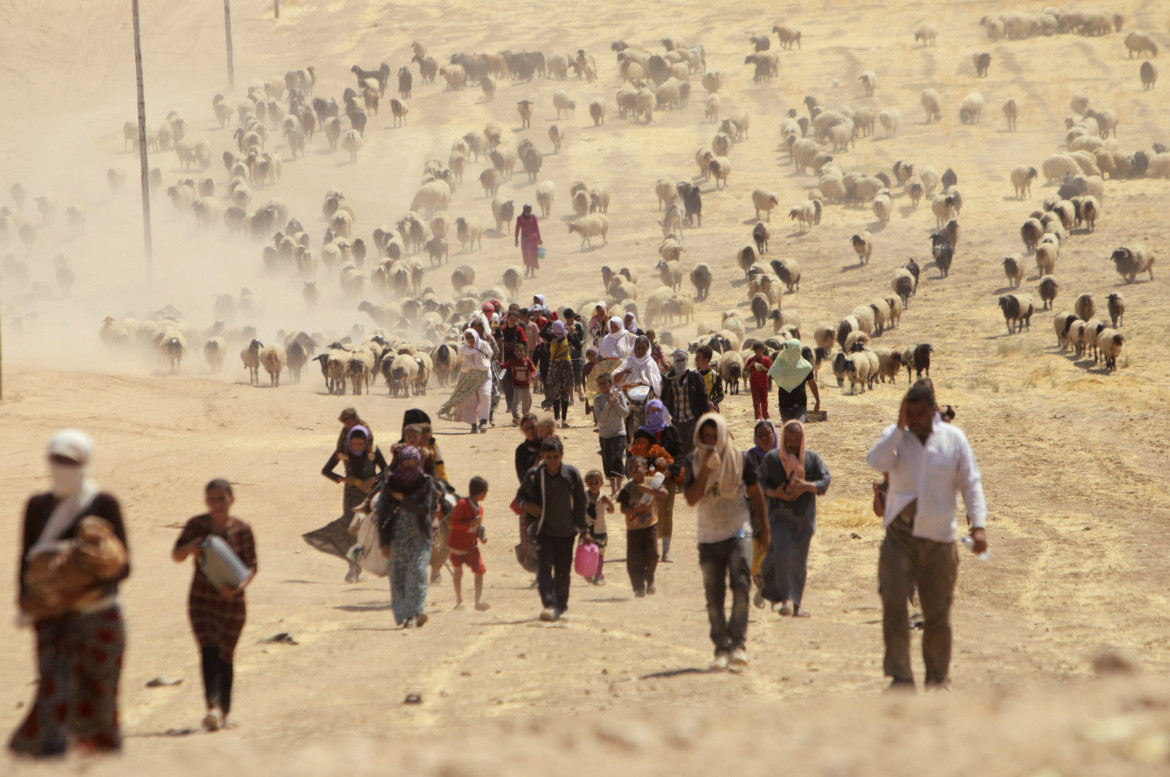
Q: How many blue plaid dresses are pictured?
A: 0